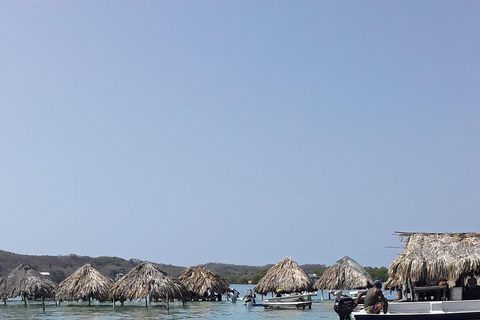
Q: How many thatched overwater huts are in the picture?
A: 7